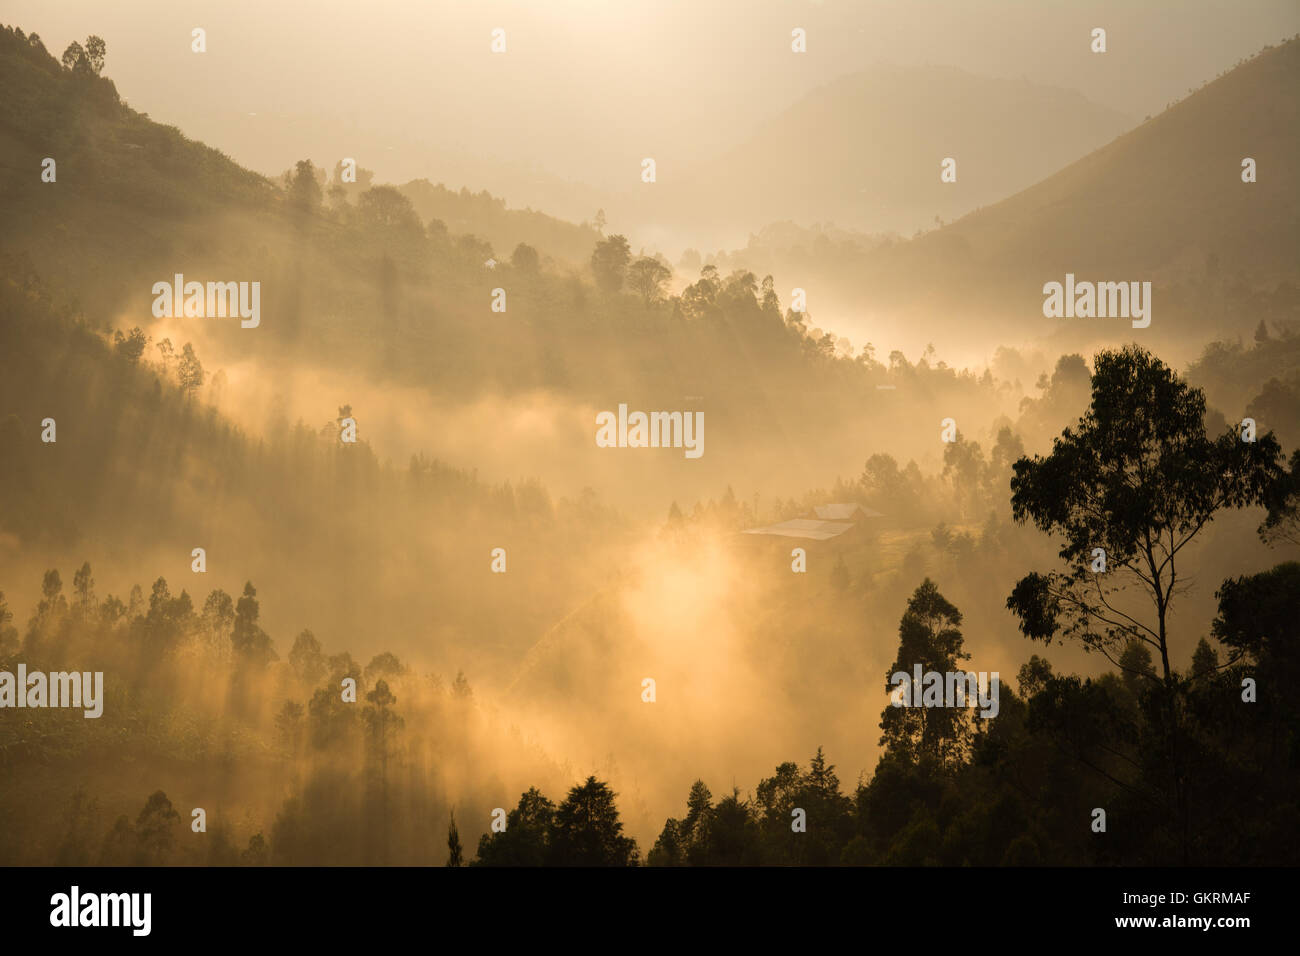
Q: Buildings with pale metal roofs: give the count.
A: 2